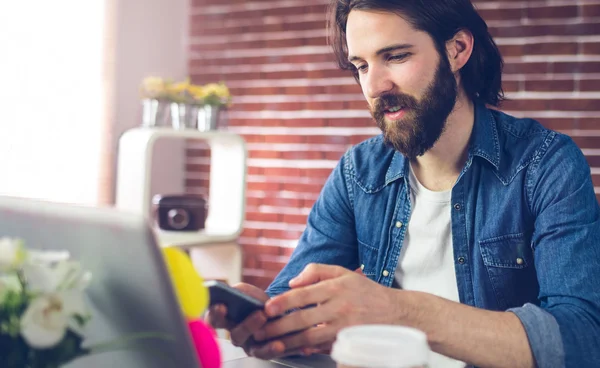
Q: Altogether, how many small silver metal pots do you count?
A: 3